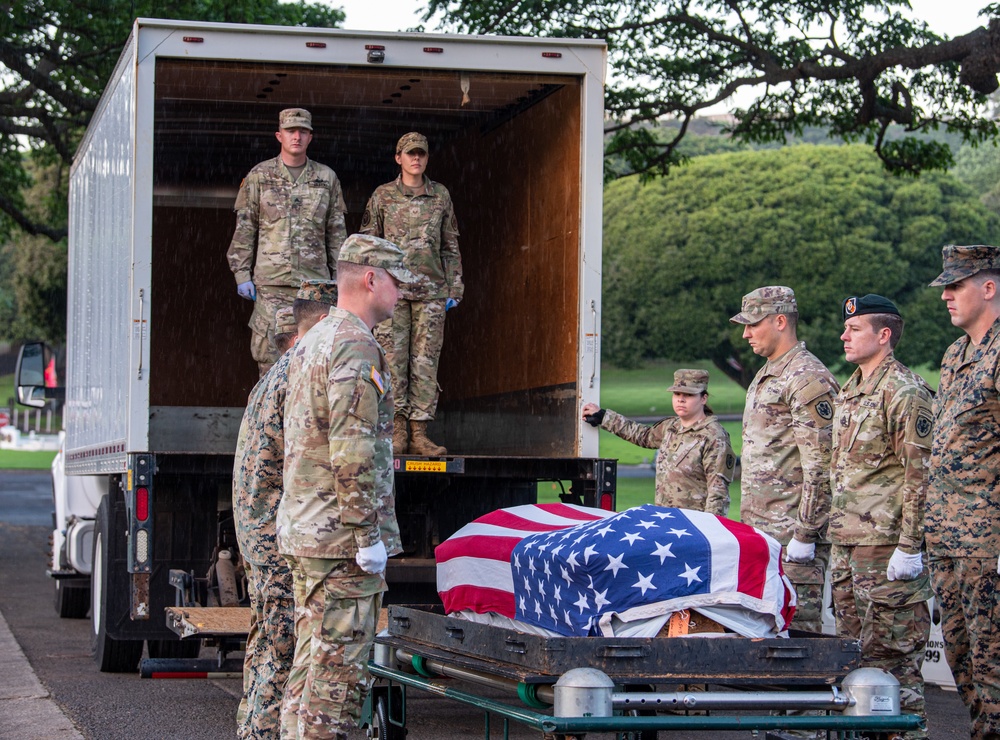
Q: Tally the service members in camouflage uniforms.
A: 9